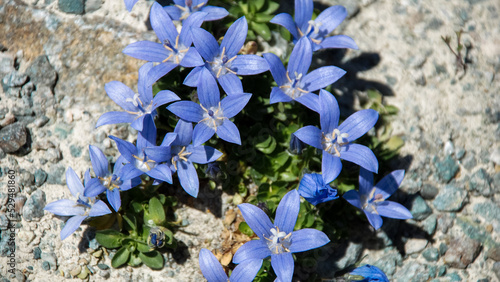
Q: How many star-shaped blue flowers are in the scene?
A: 15